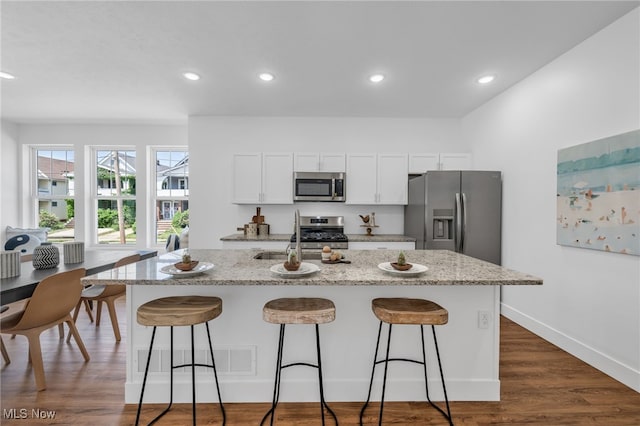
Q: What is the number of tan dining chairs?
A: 2